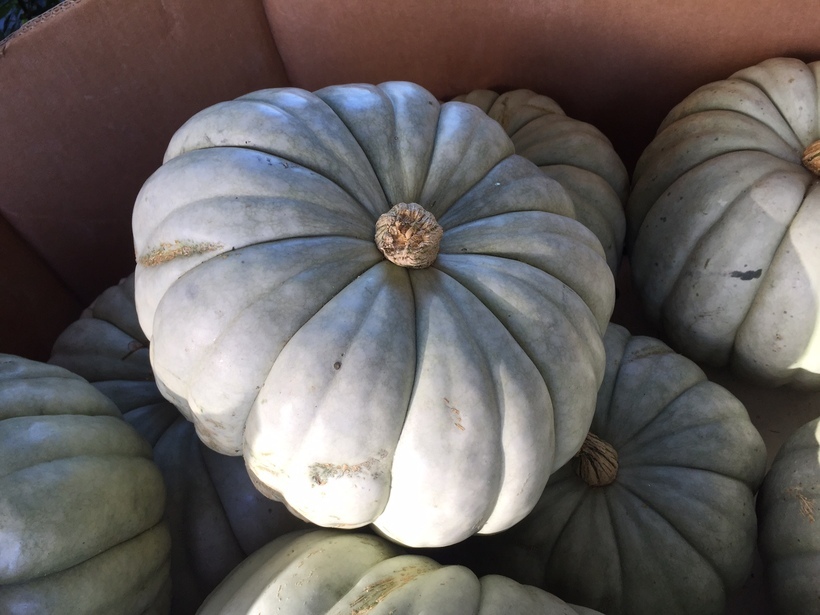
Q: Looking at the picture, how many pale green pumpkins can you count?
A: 8